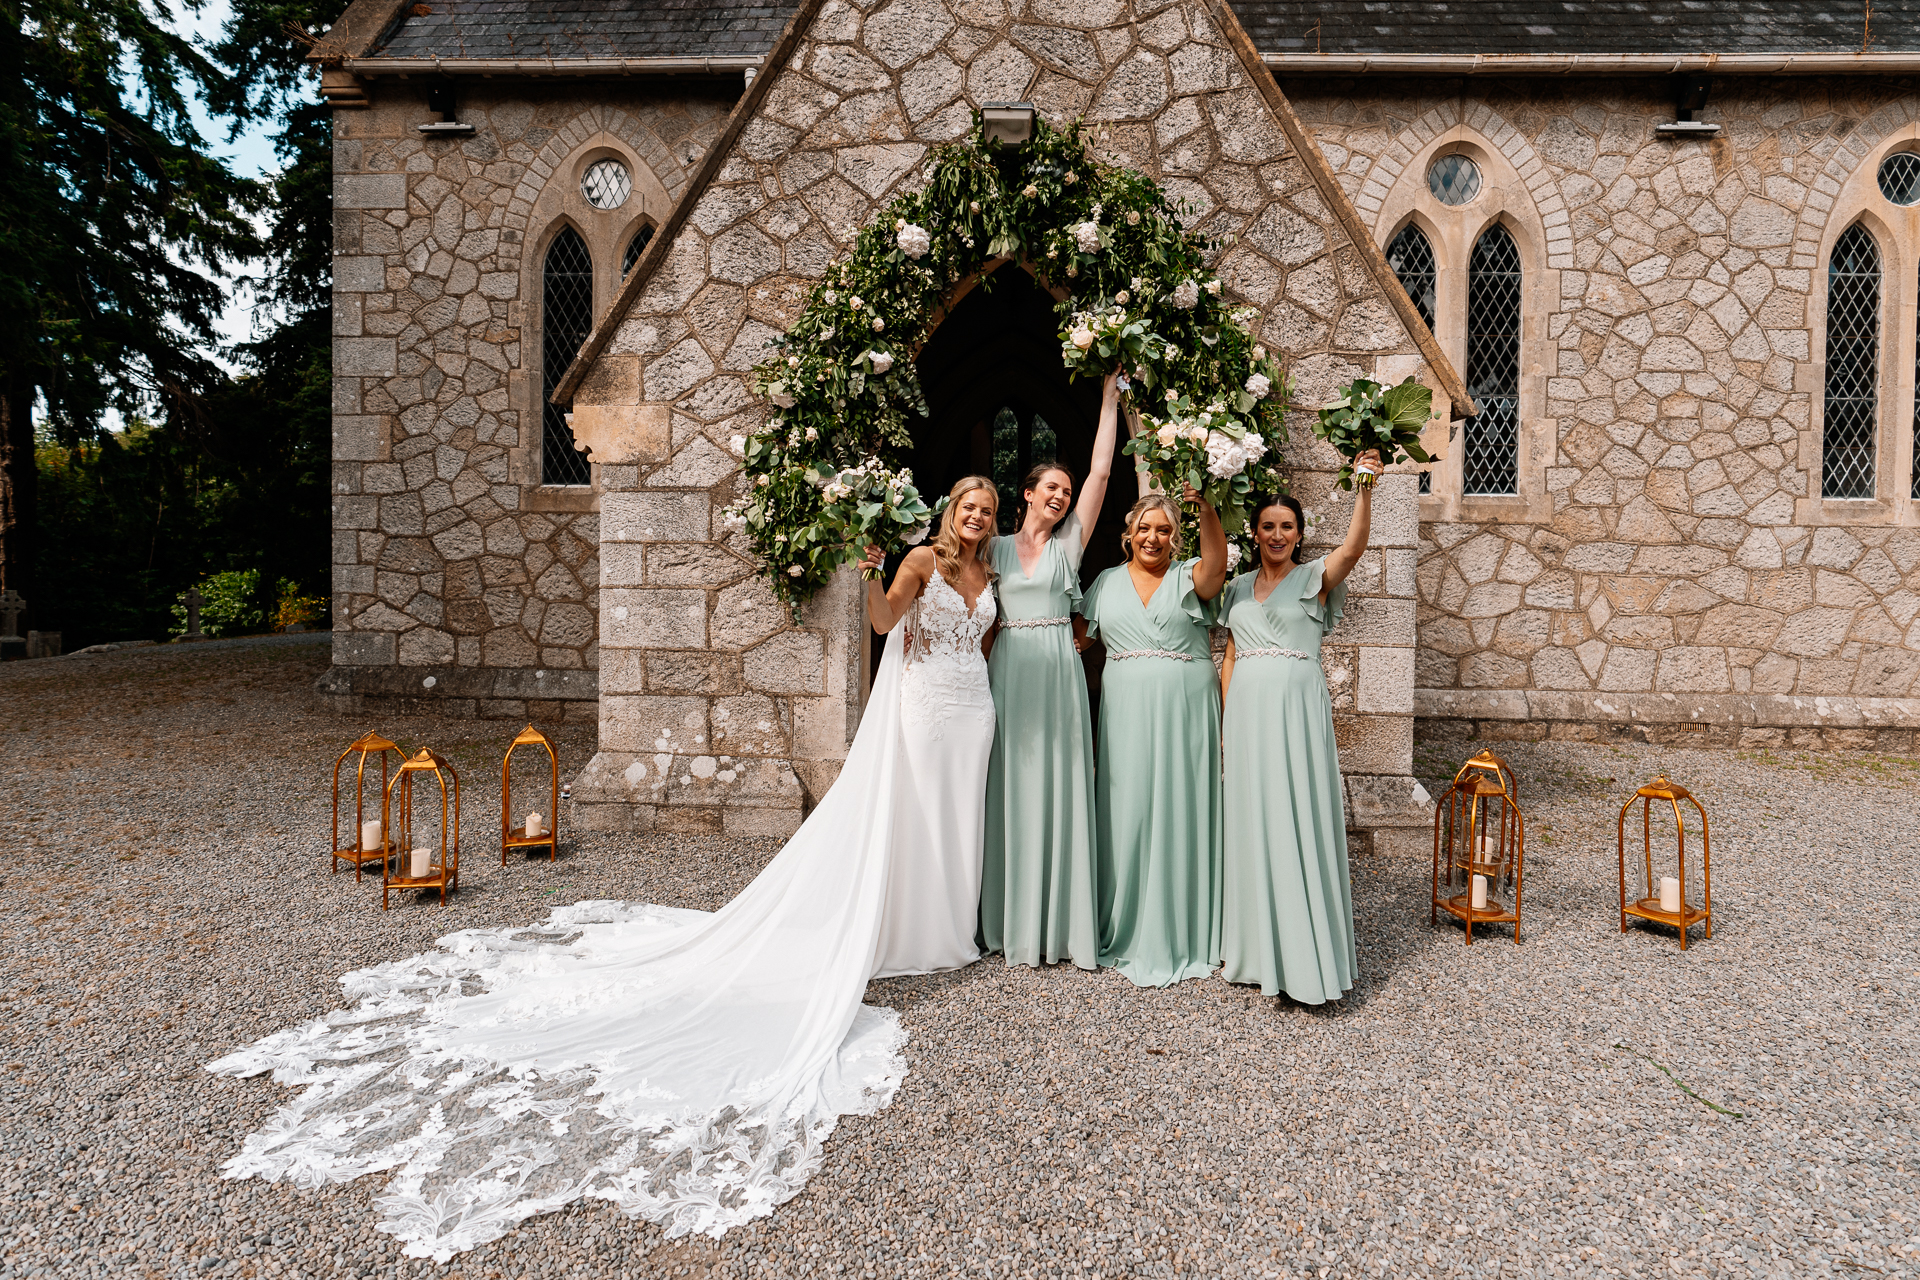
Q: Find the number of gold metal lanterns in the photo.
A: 6